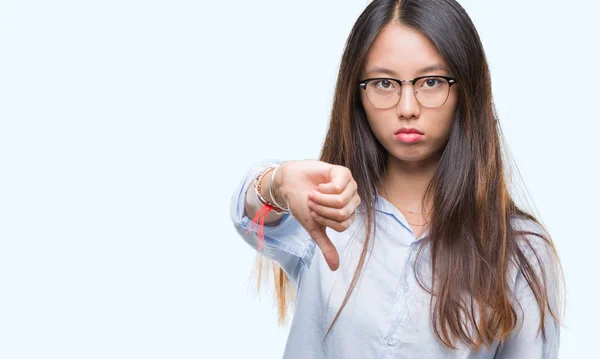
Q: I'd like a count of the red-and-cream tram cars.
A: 0